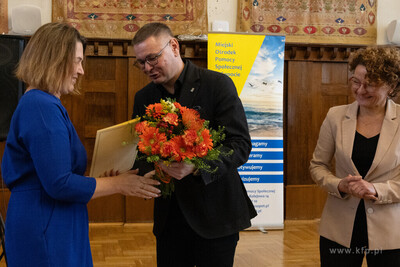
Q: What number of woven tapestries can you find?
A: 2